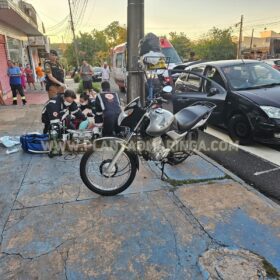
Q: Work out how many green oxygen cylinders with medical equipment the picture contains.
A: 1